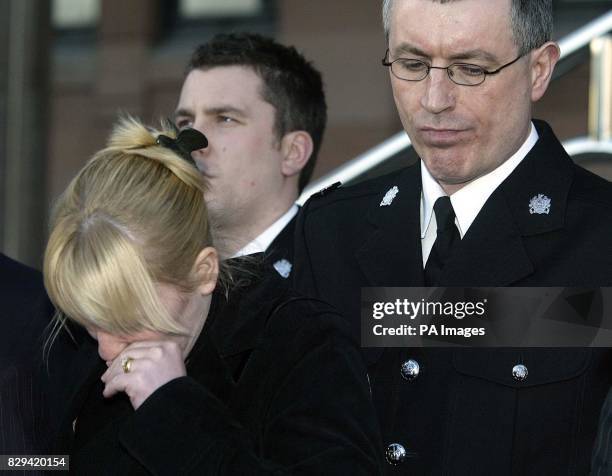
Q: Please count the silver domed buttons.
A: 3